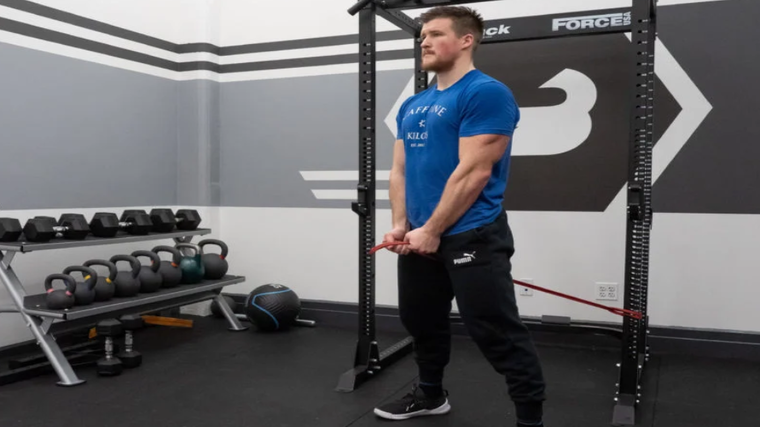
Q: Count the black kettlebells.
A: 7